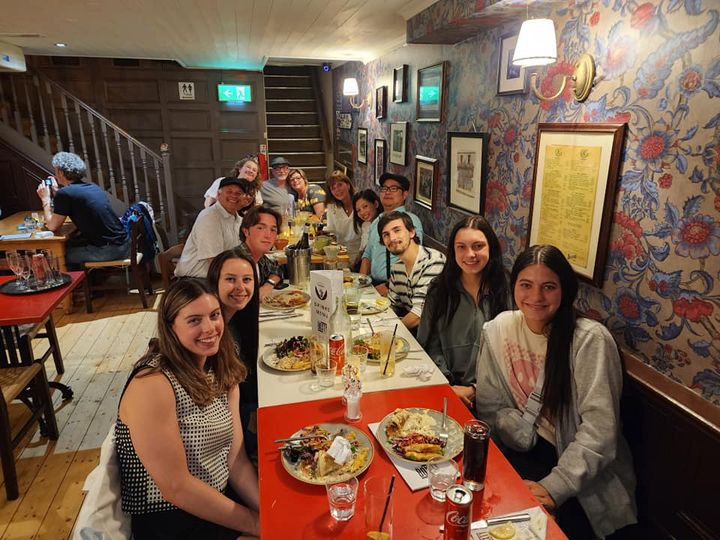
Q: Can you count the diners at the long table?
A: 14